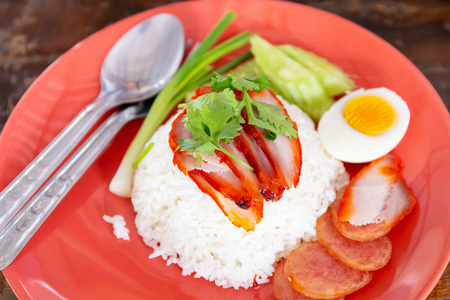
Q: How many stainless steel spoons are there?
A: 1